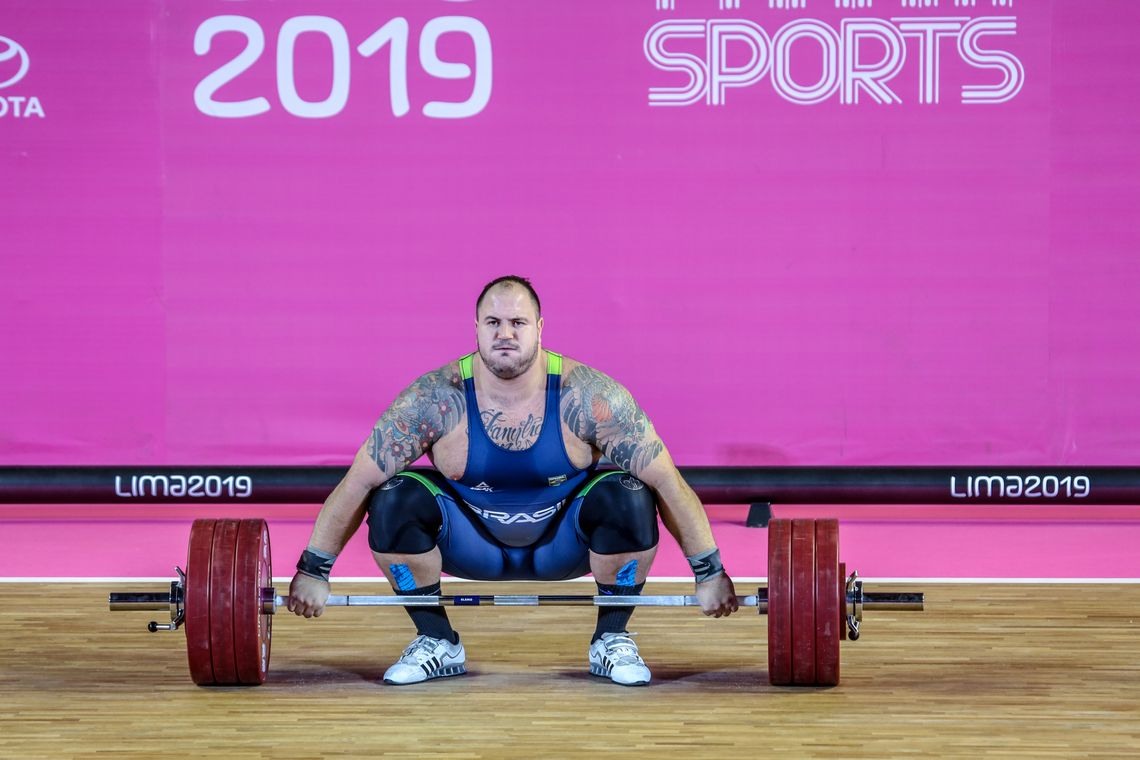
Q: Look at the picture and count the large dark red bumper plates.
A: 6